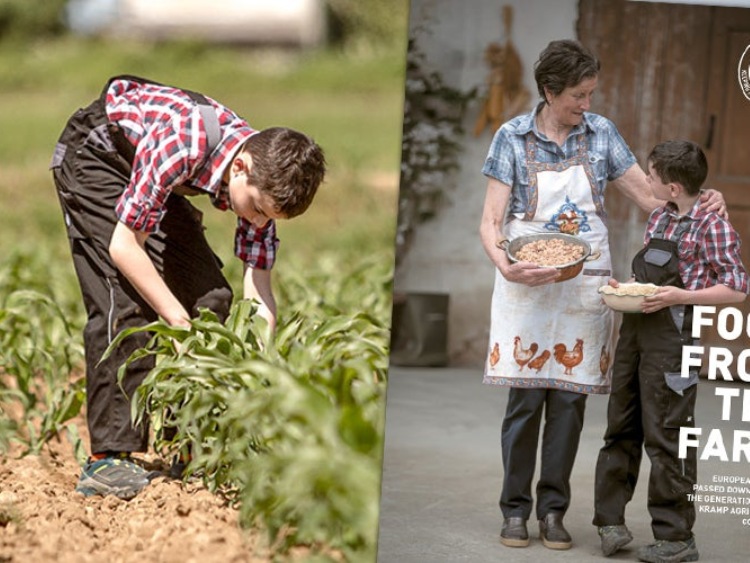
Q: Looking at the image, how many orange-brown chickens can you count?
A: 5